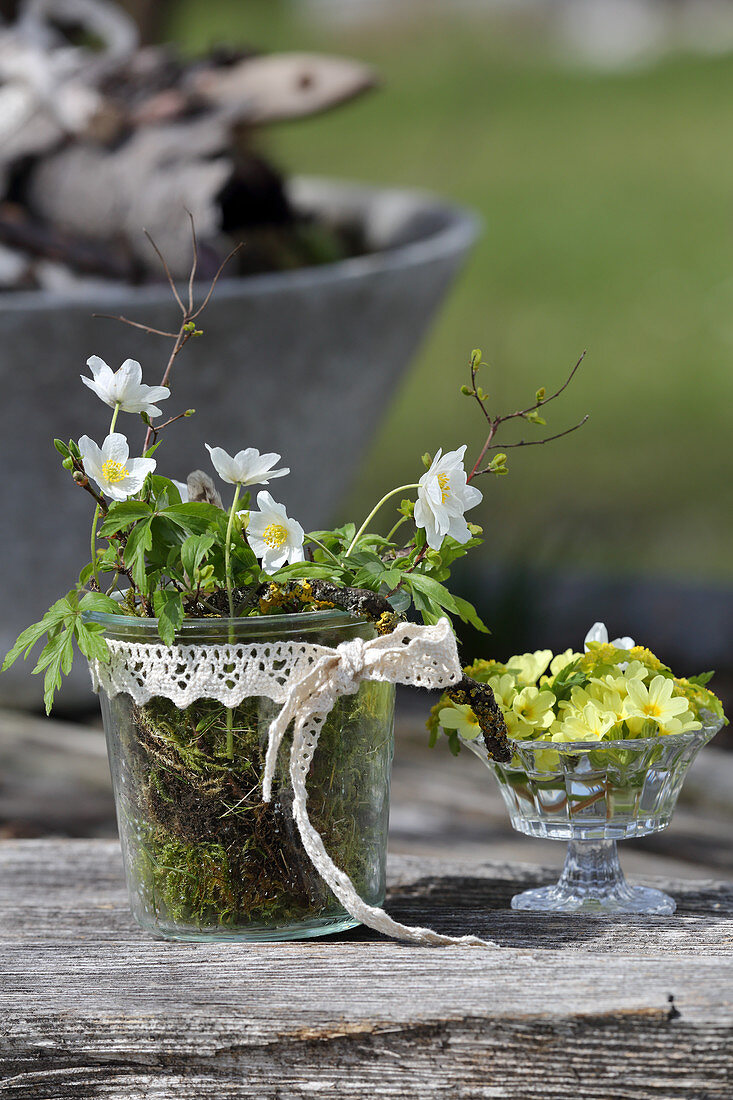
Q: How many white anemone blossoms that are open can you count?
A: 5